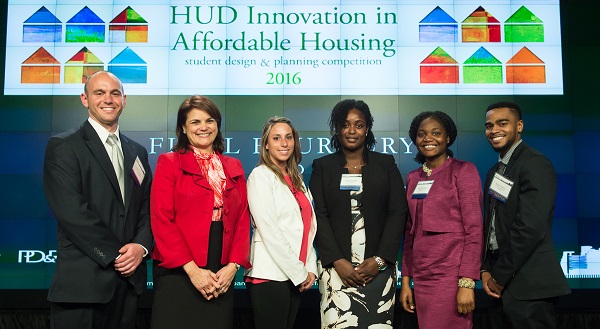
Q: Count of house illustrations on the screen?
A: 12